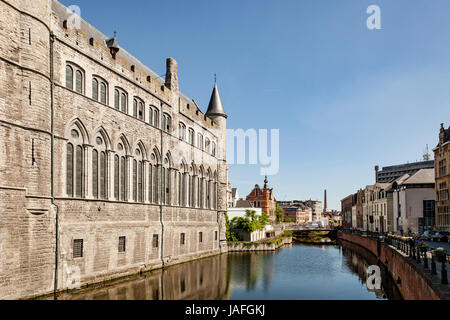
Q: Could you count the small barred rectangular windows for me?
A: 6